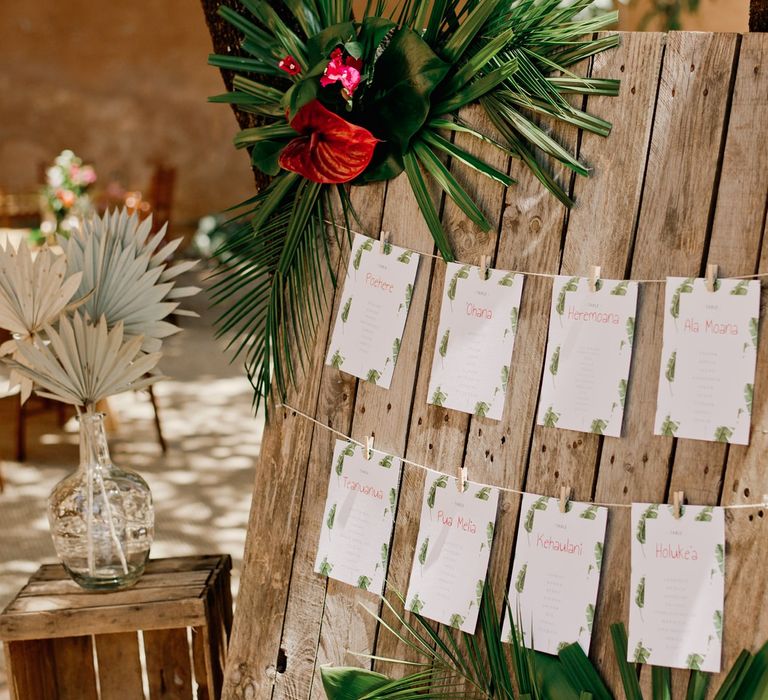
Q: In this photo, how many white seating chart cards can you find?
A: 8